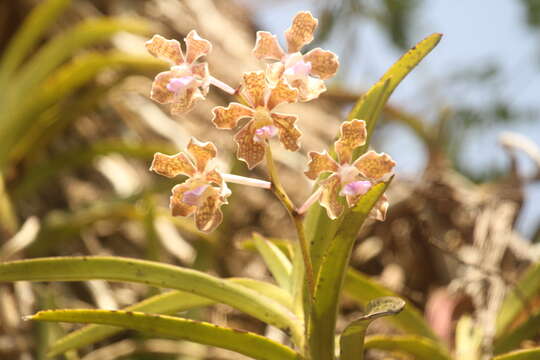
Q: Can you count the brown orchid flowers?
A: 5